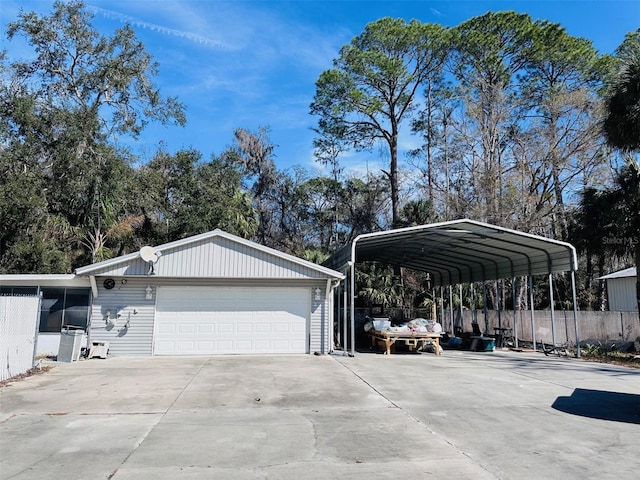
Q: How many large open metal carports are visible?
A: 1